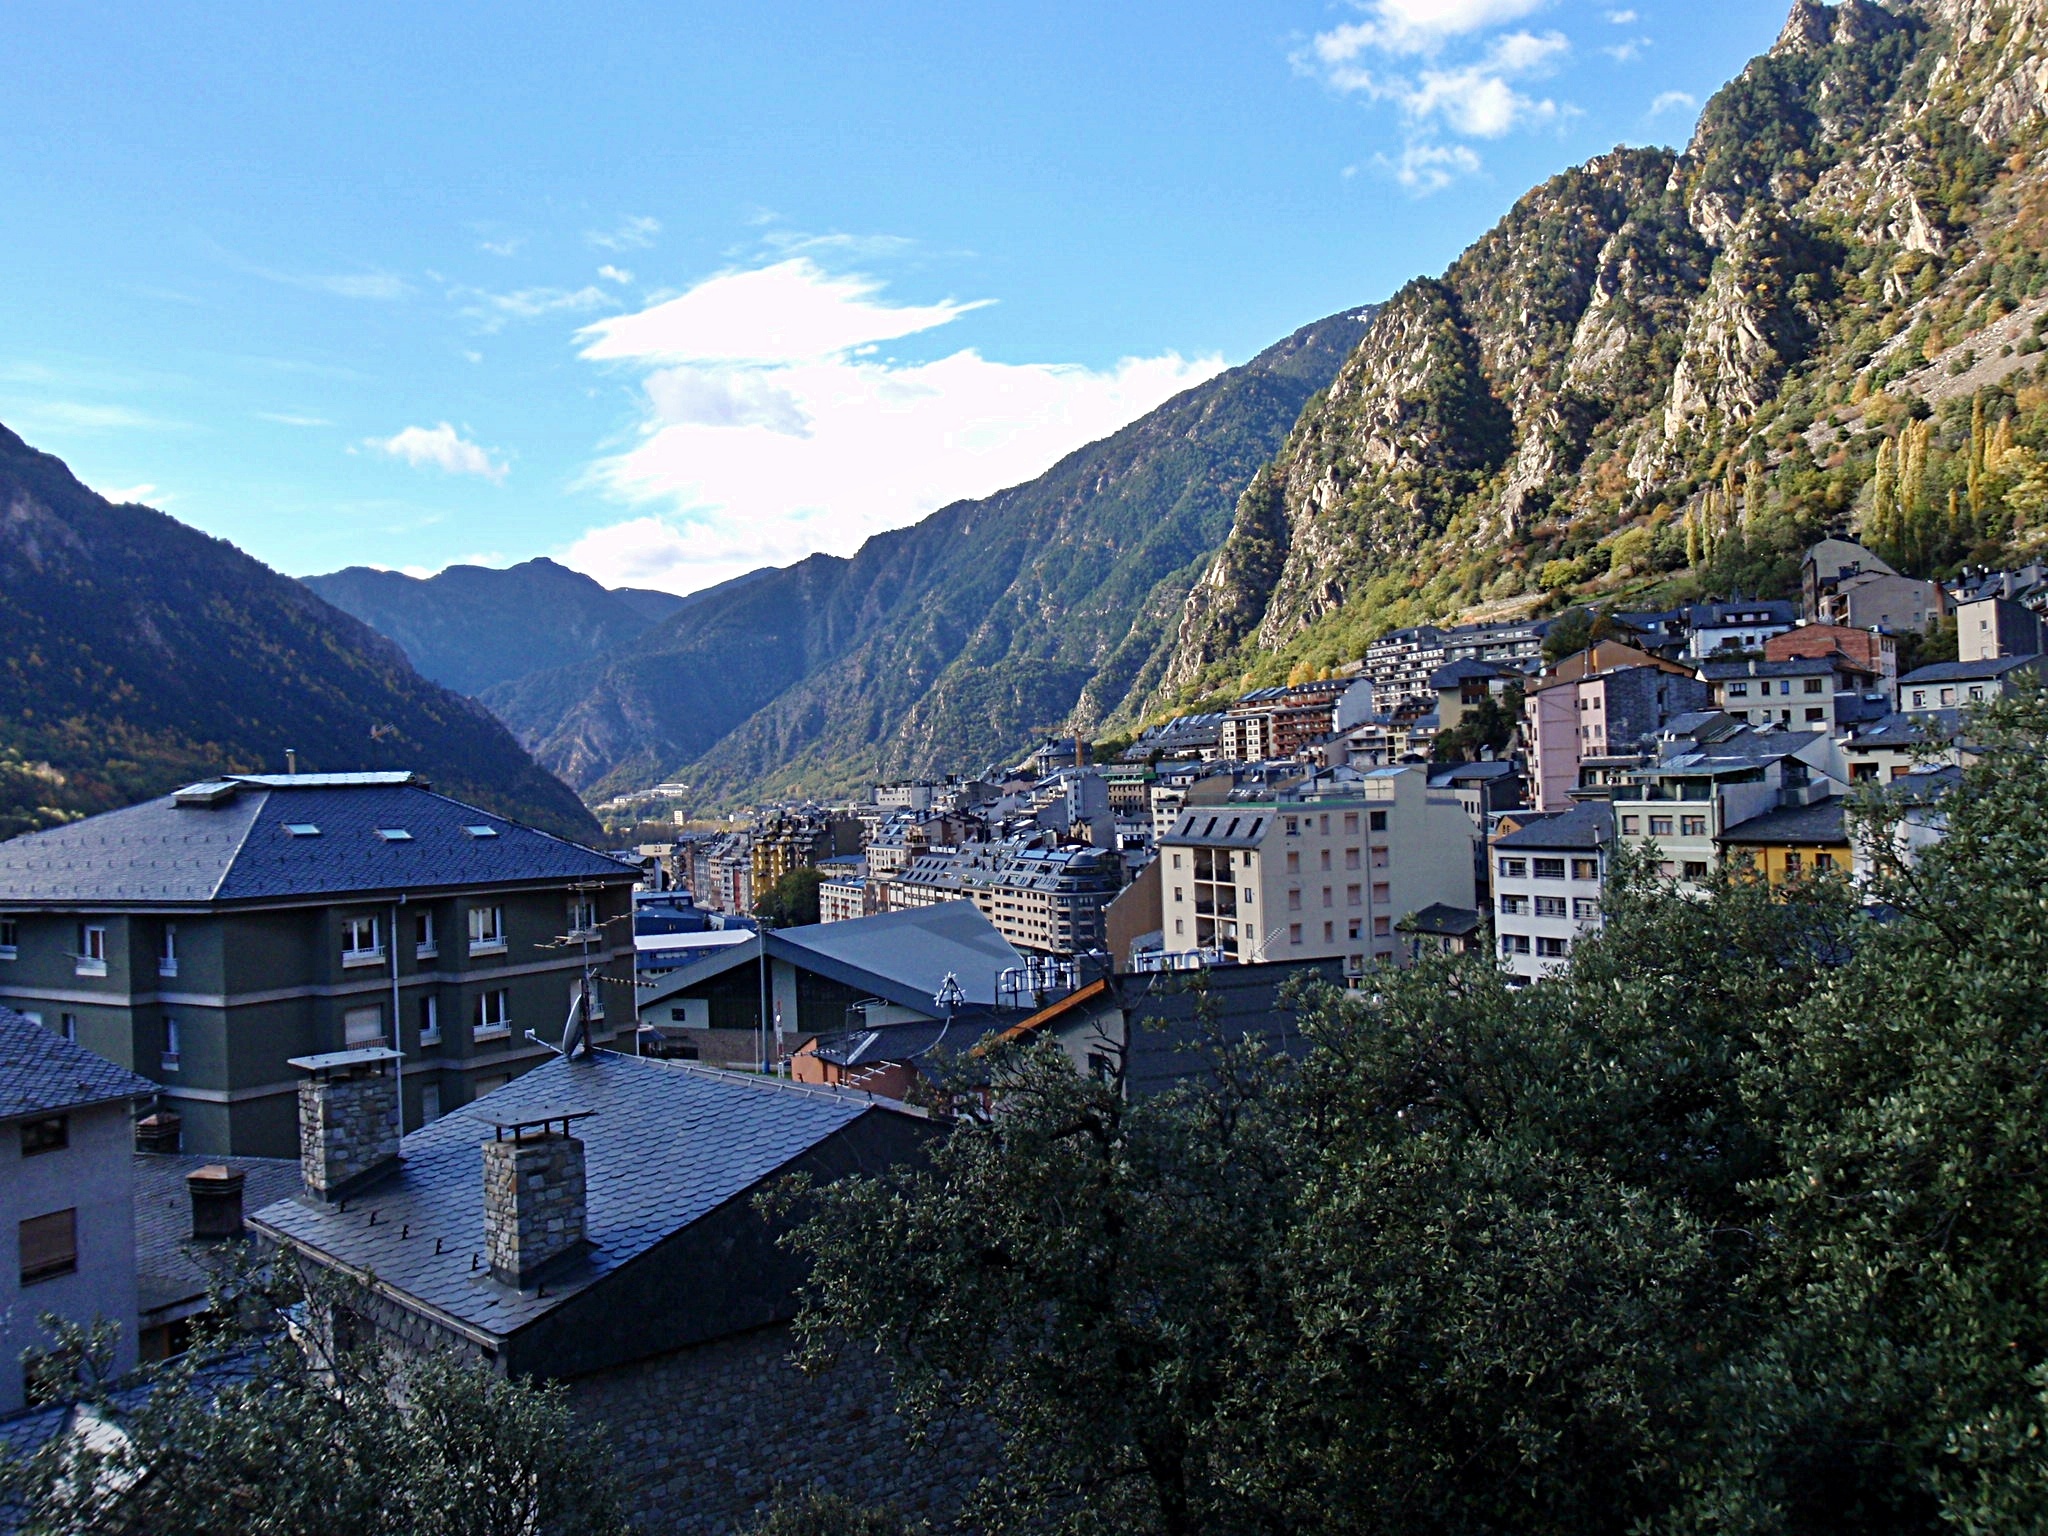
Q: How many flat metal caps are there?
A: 2